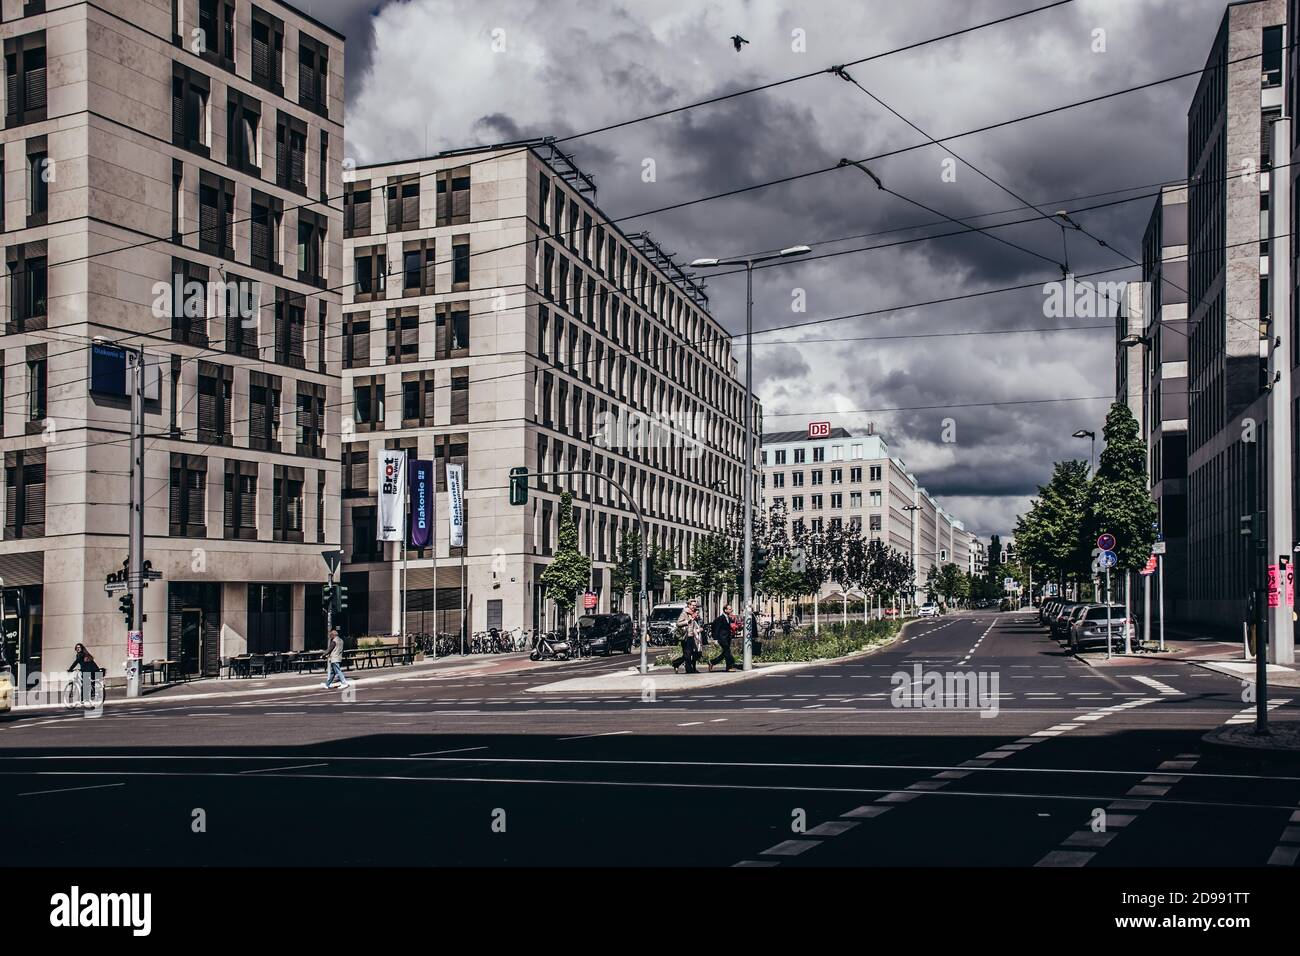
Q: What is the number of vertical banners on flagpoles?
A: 3